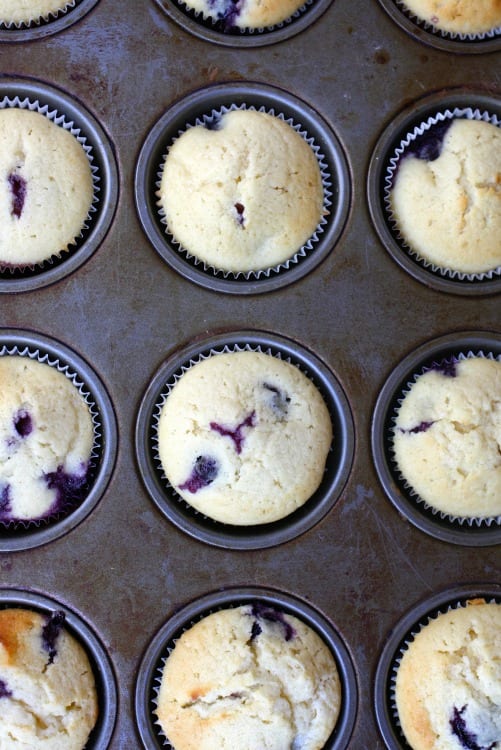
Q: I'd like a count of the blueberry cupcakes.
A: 12